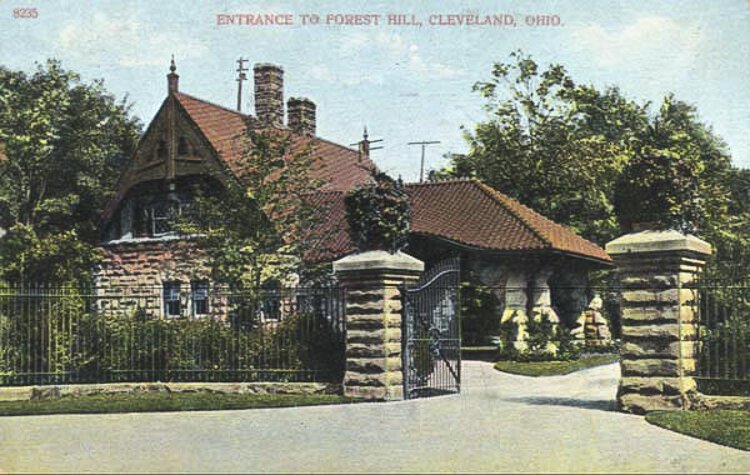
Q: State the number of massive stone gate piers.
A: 2